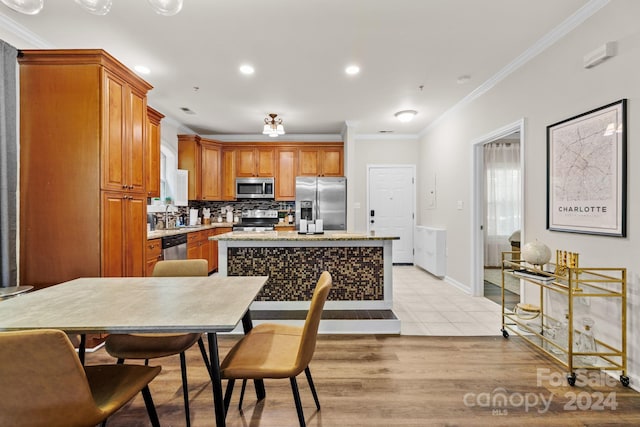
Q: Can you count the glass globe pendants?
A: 3